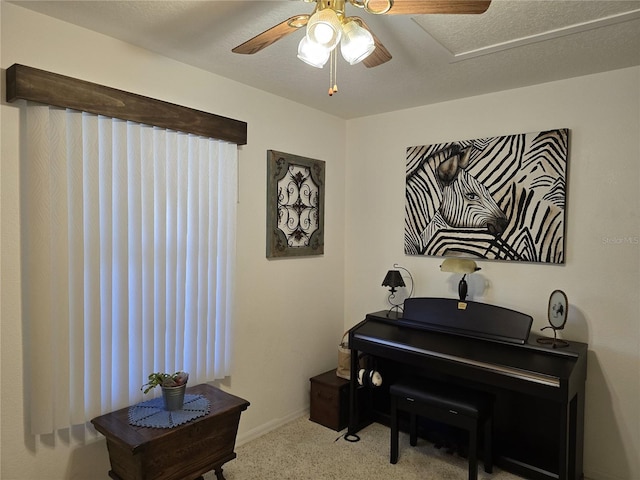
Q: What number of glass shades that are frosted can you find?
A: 3